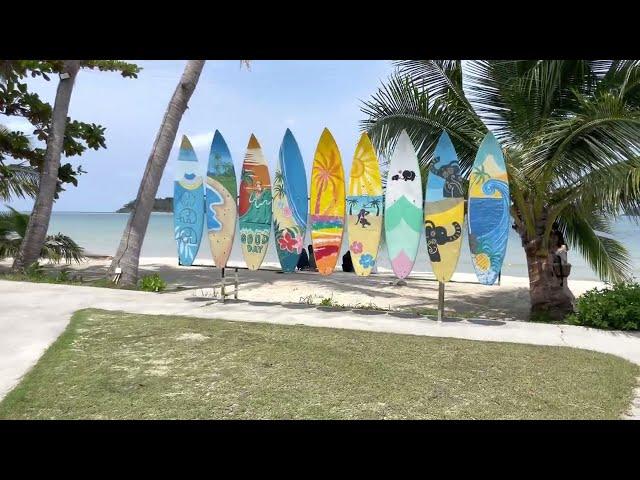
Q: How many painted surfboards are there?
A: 9